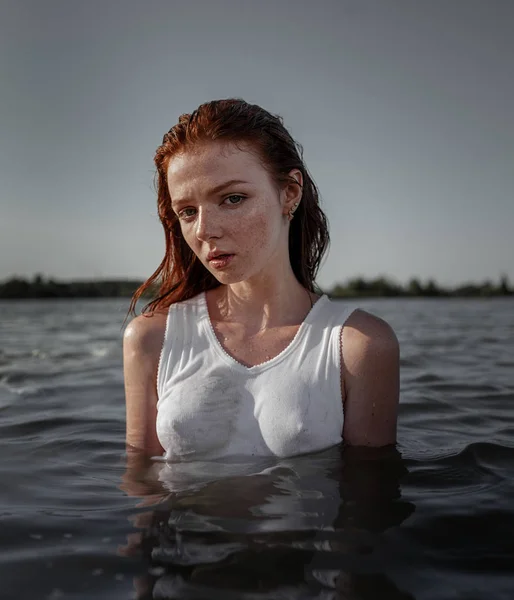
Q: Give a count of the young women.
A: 1